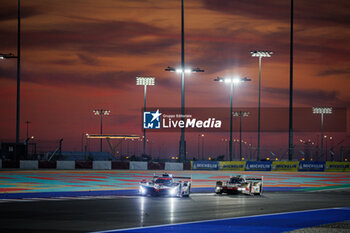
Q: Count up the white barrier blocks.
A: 5